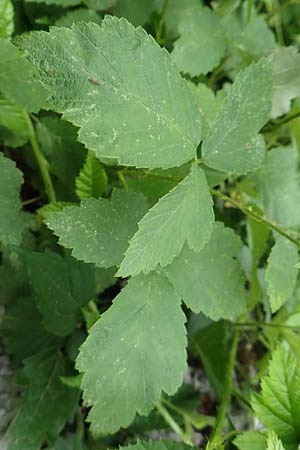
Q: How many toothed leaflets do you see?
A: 6